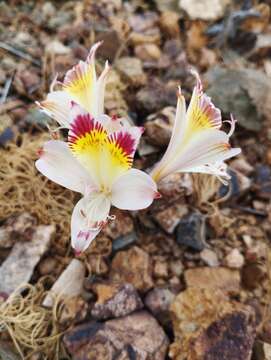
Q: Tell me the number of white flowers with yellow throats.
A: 3